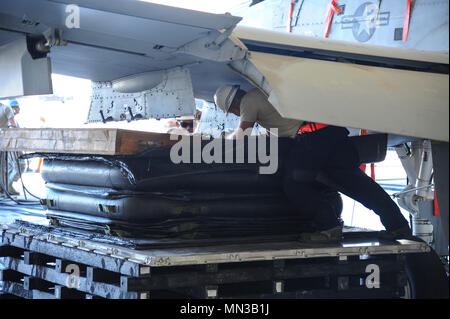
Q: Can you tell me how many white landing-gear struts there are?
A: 1